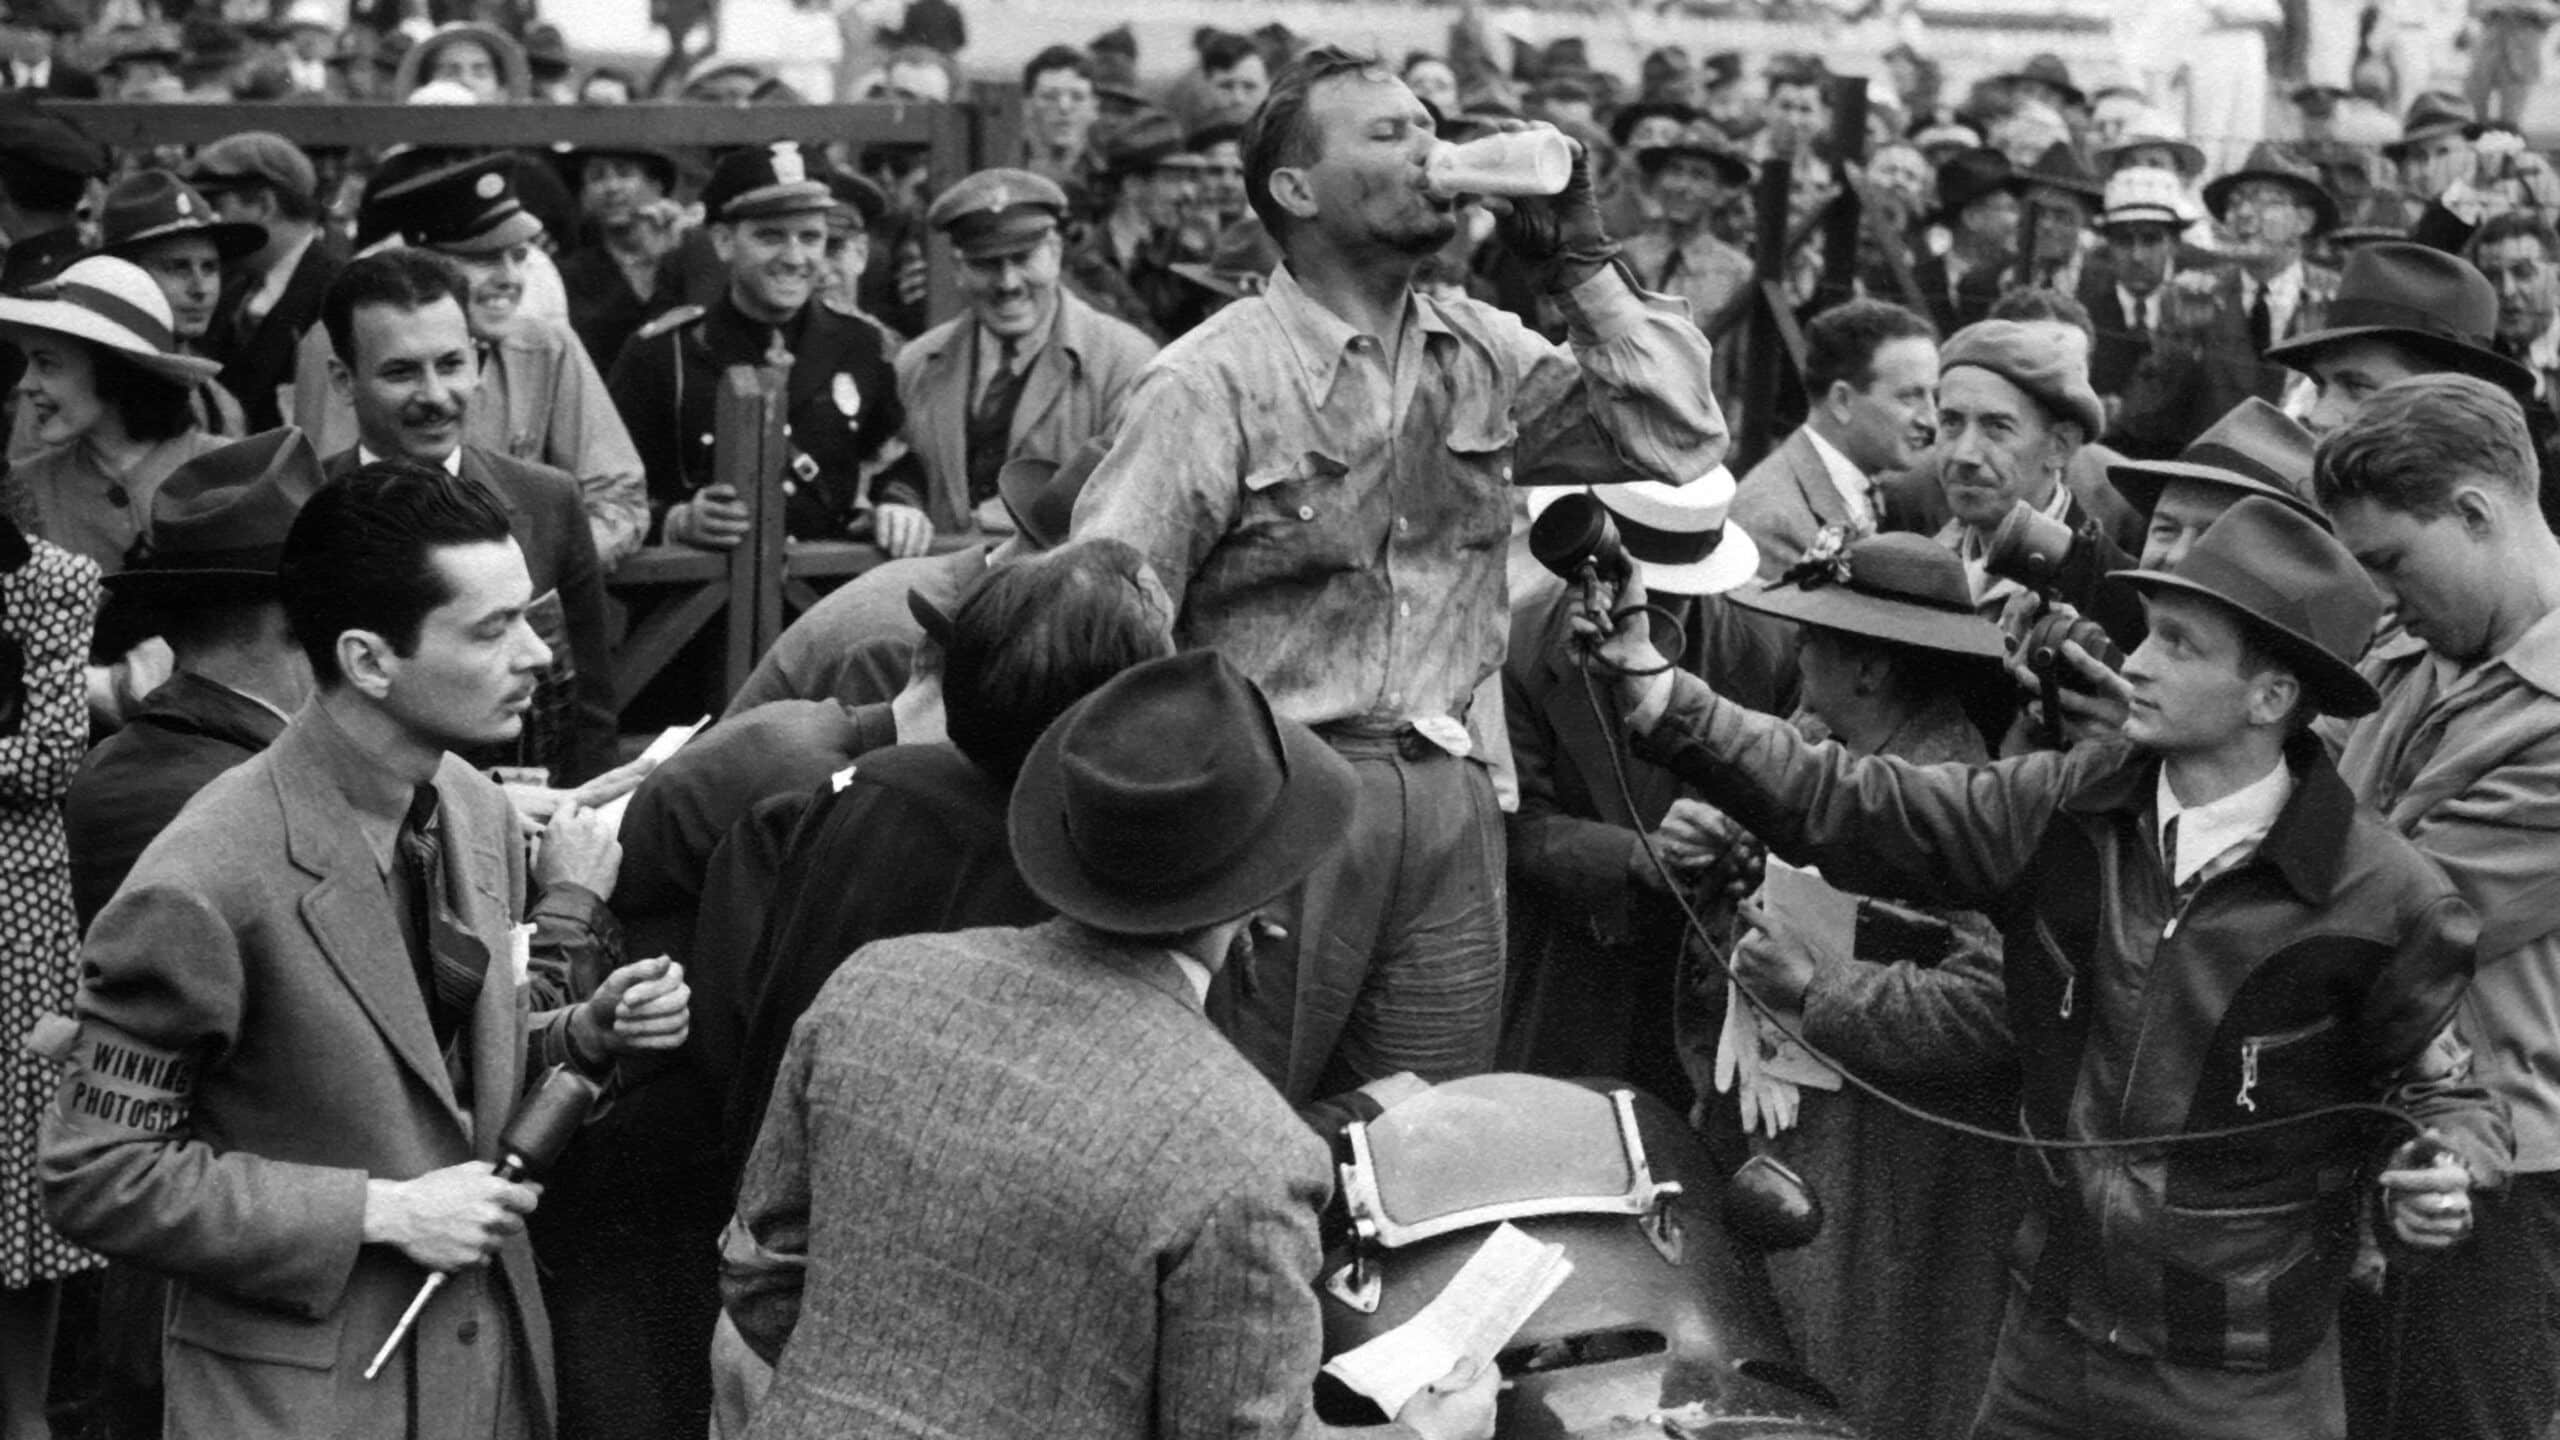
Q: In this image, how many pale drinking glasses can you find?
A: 1